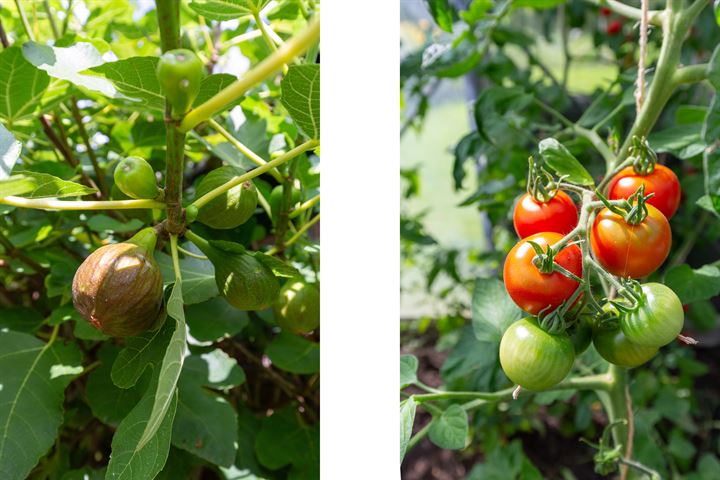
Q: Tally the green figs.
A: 5